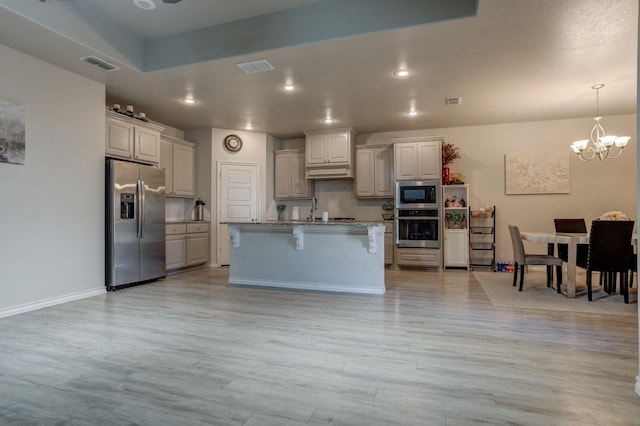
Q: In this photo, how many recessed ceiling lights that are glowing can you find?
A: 6